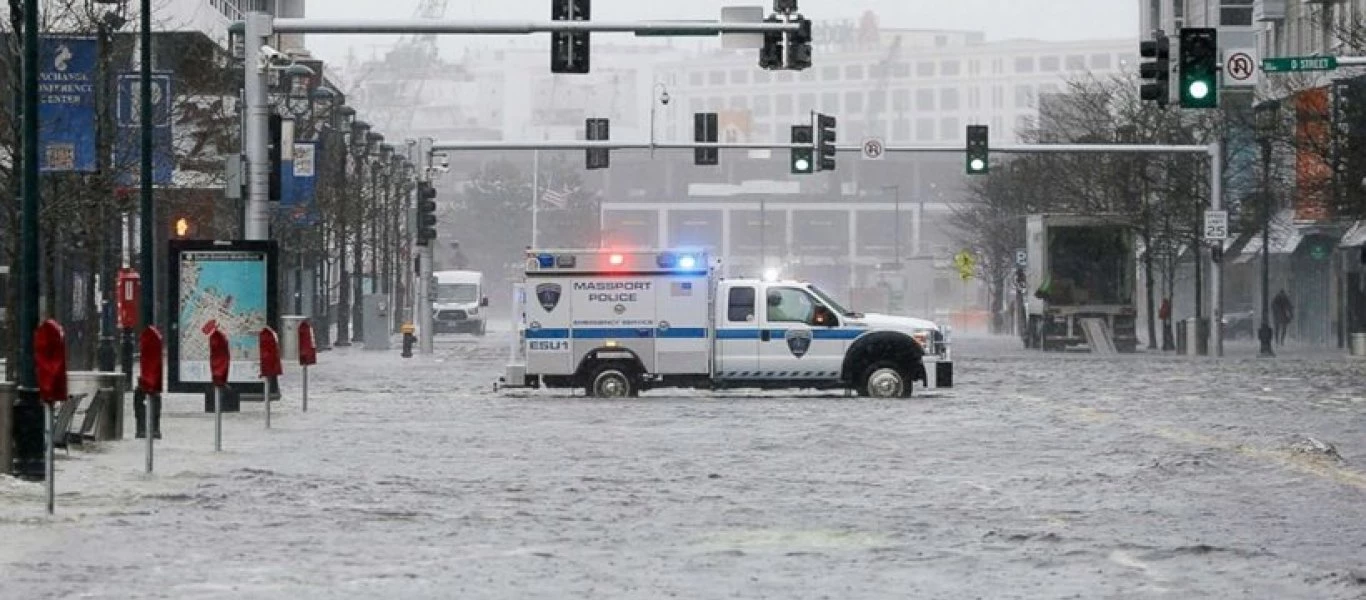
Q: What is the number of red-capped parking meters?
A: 5